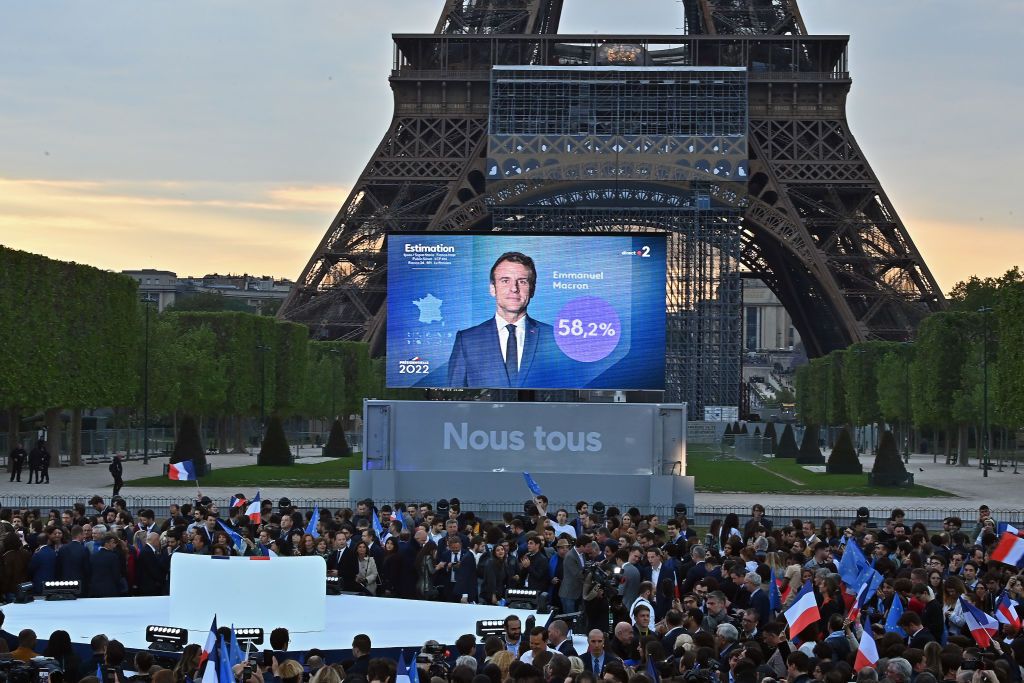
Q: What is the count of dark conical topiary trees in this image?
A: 12